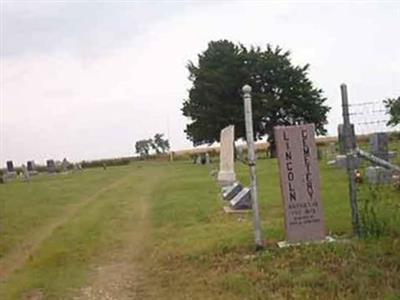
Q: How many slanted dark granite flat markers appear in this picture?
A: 2